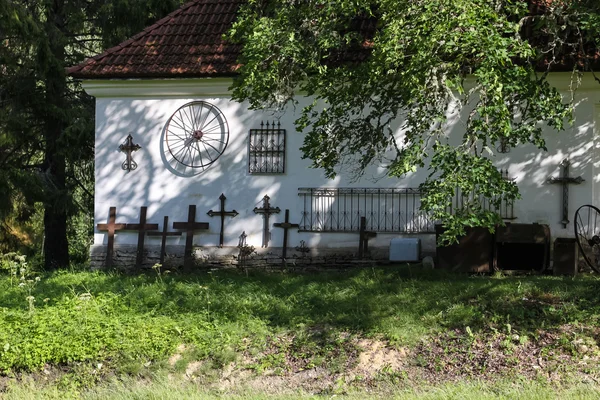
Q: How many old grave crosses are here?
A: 12